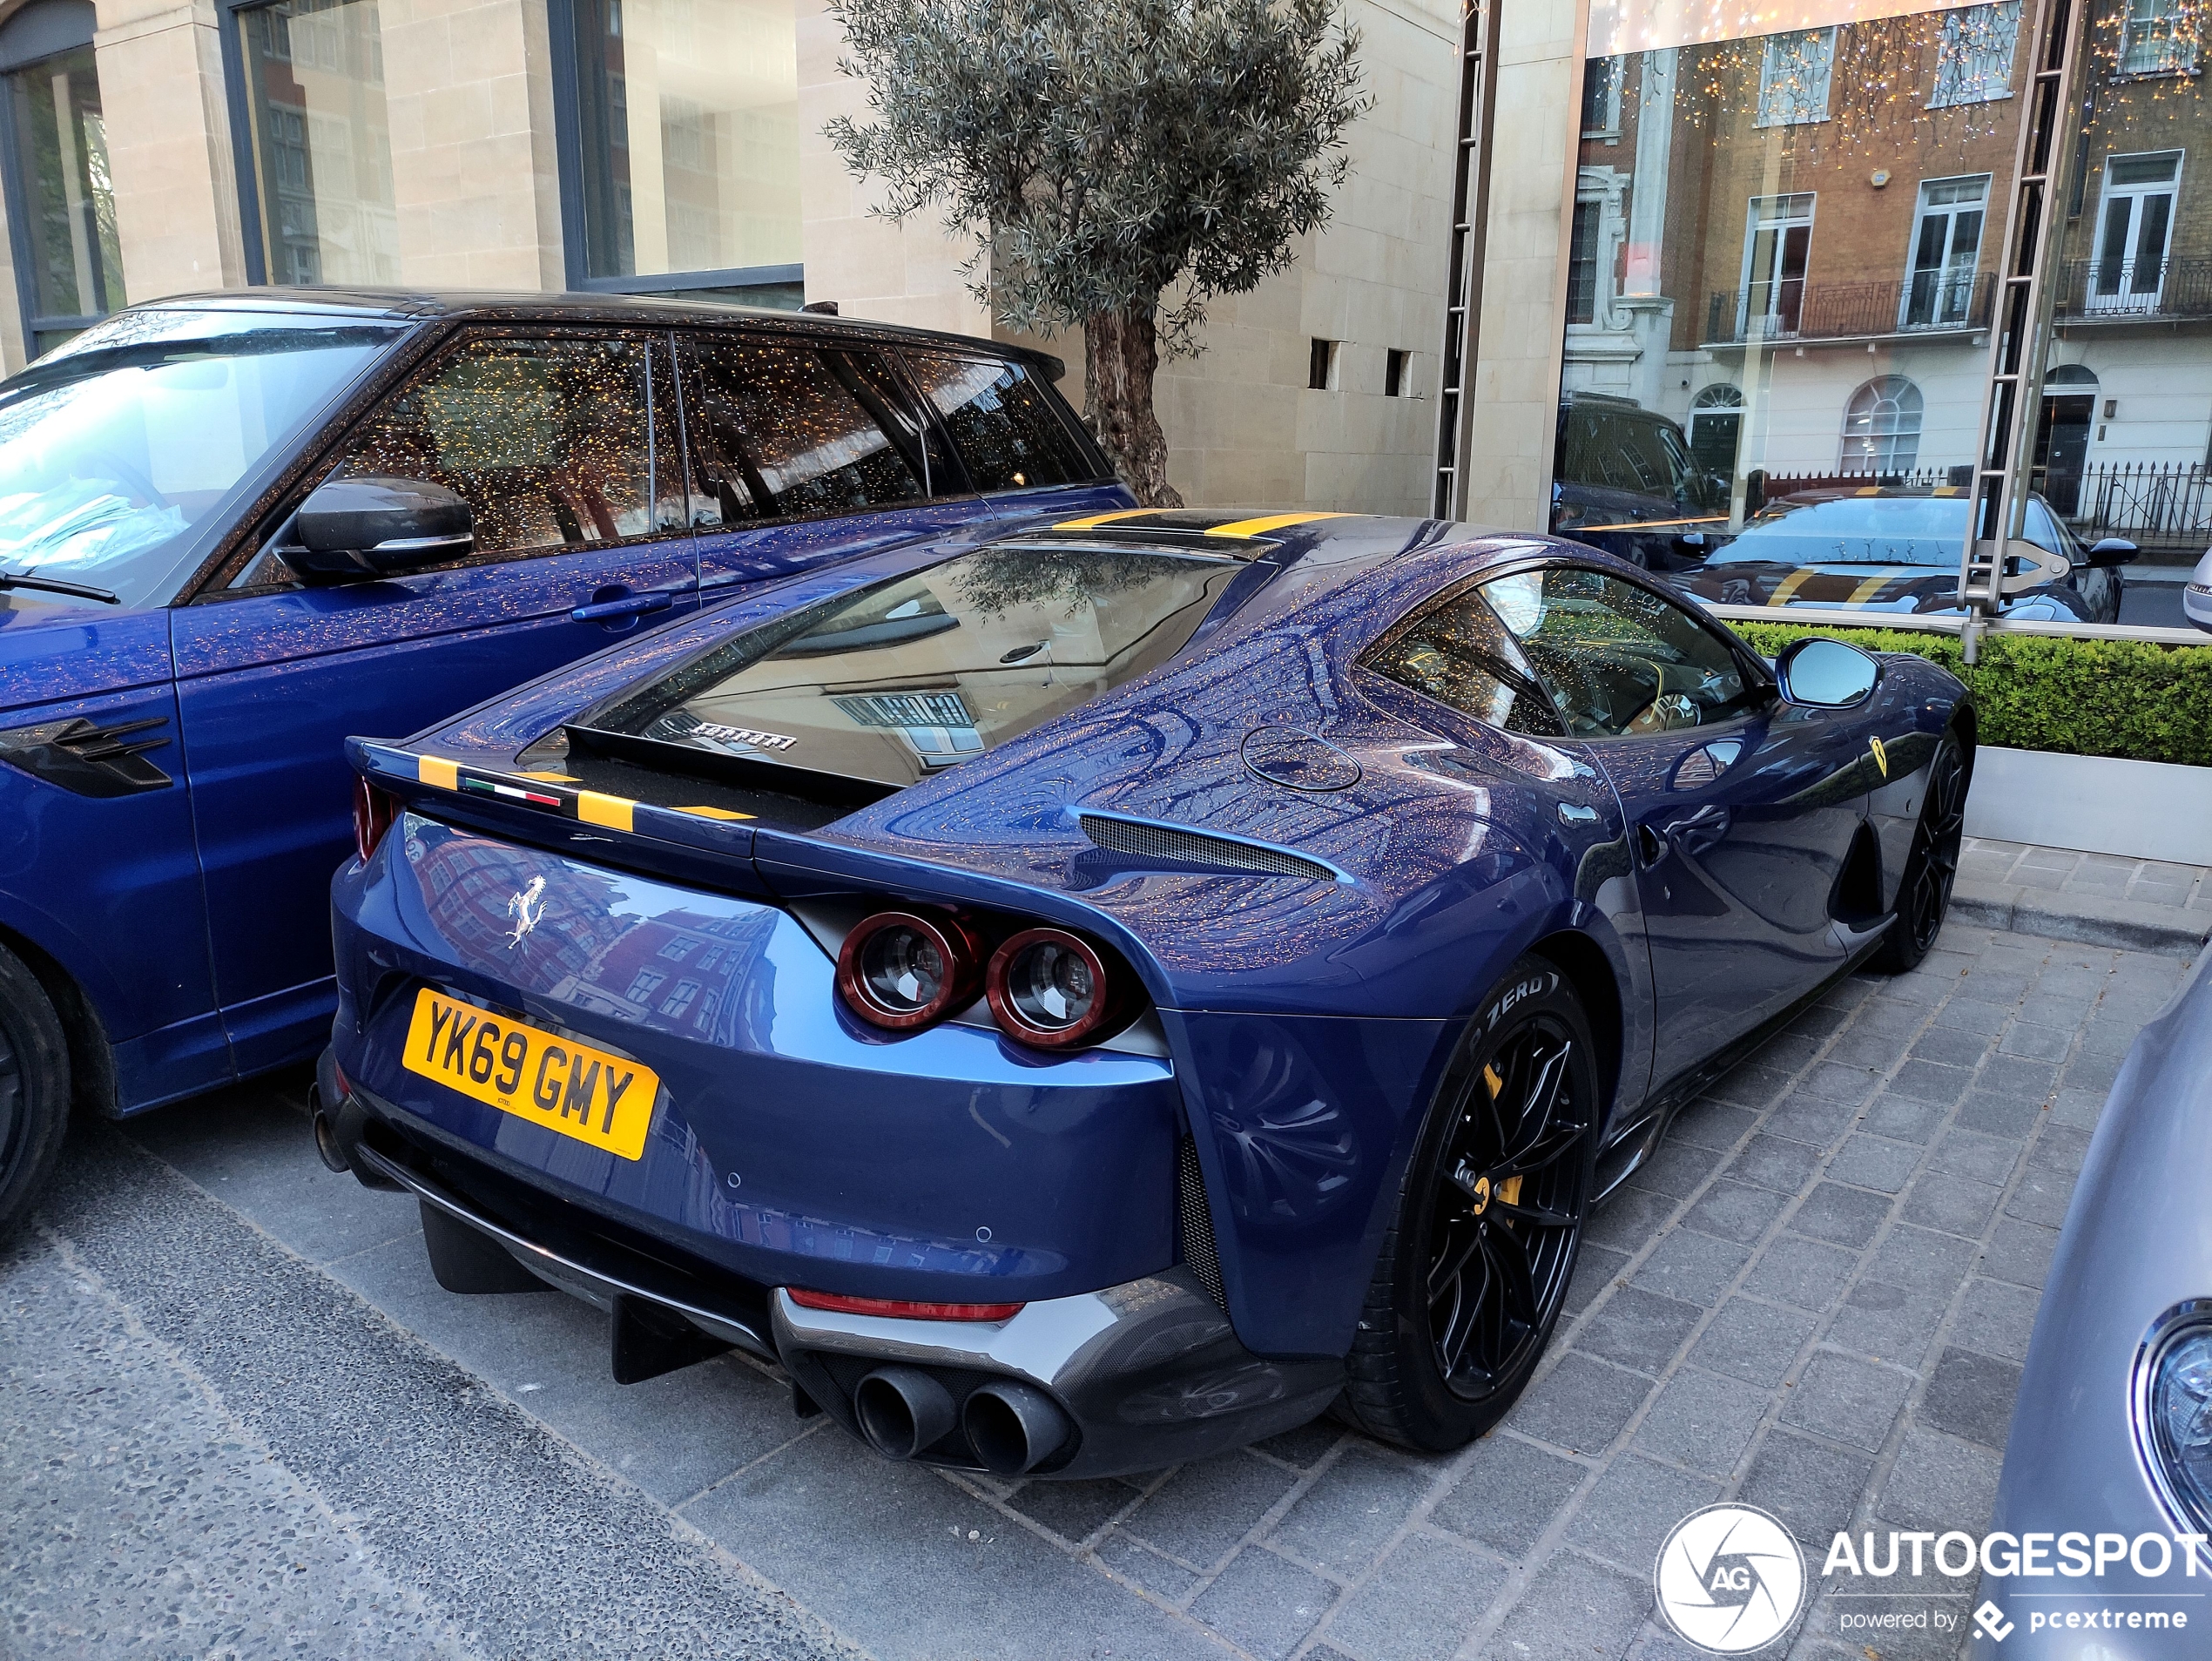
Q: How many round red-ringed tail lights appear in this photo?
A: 2